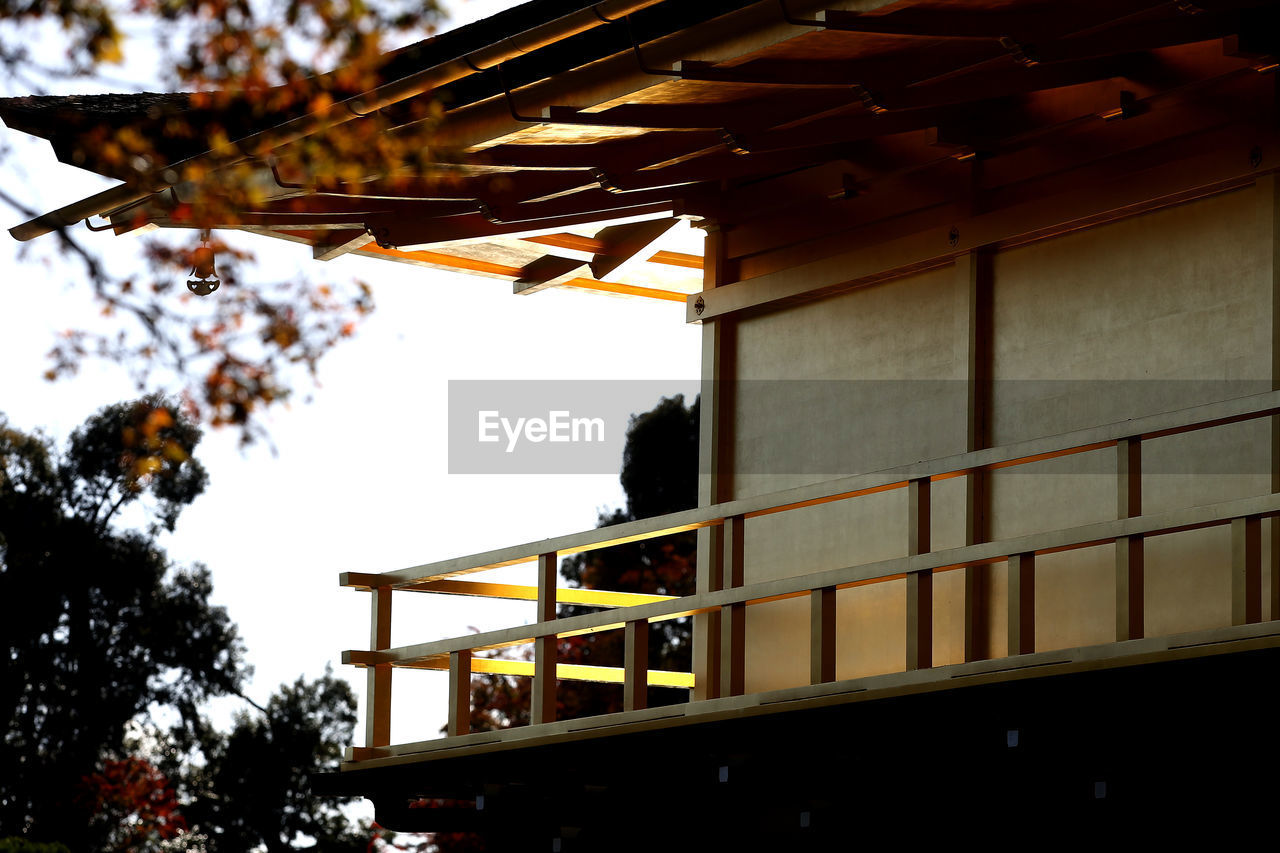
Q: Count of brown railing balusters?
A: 10